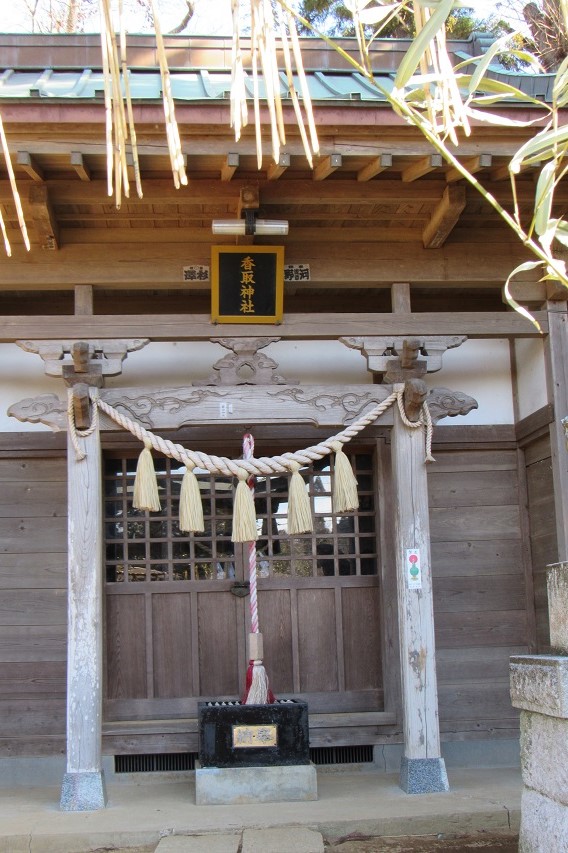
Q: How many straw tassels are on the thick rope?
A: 5